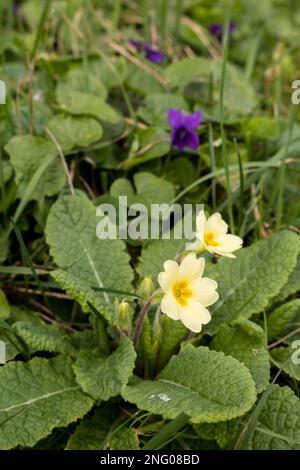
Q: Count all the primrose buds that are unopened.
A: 2